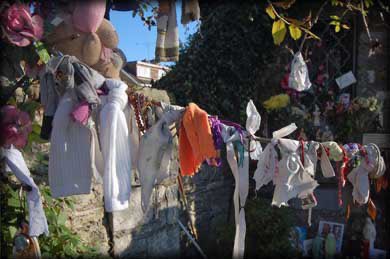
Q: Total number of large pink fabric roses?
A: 2